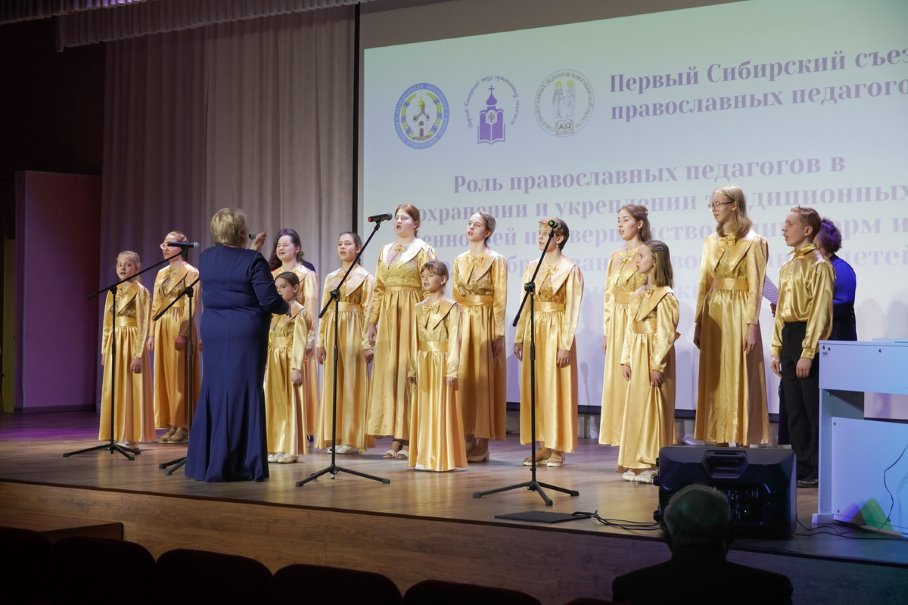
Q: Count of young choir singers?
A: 13